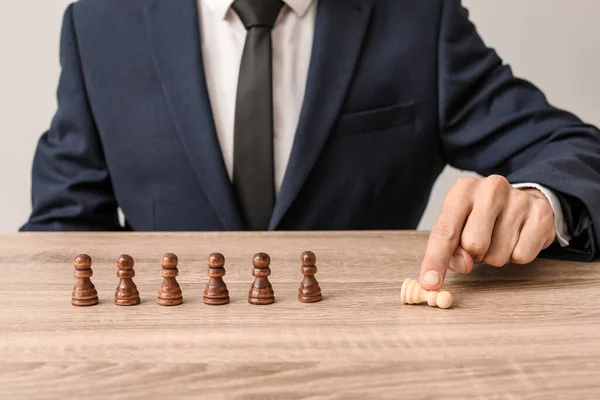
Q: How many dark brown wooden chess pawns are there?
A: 6